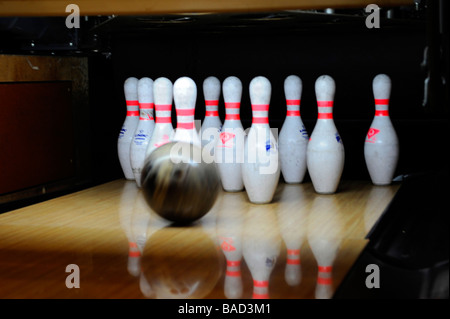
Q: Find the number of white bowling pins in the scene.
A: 10